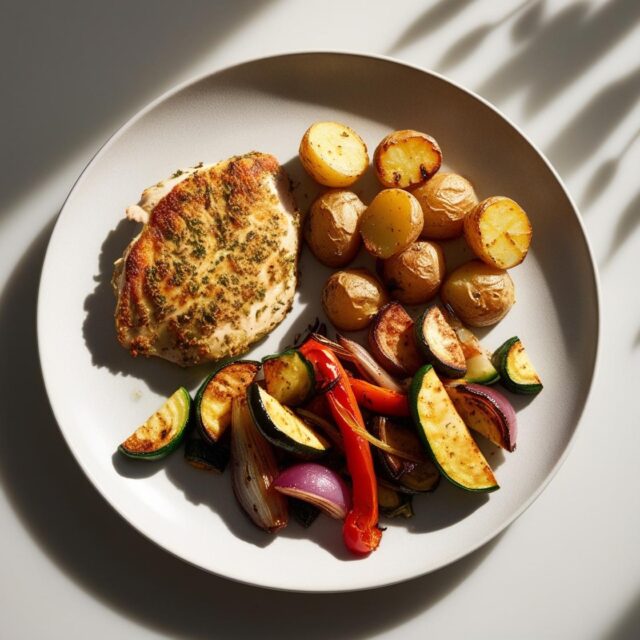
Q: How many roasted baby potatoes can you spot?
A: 9